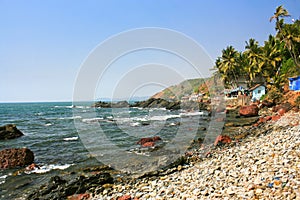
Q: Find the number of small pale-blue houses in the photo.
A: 1